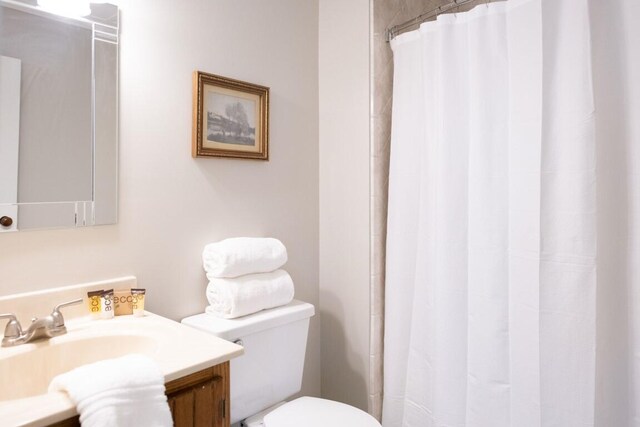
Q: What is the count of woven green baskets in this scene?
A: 0